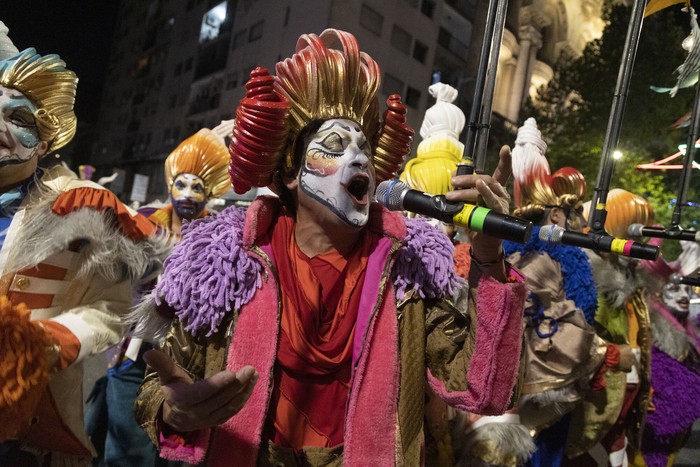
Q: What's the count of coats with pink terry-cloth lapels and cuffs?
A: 1